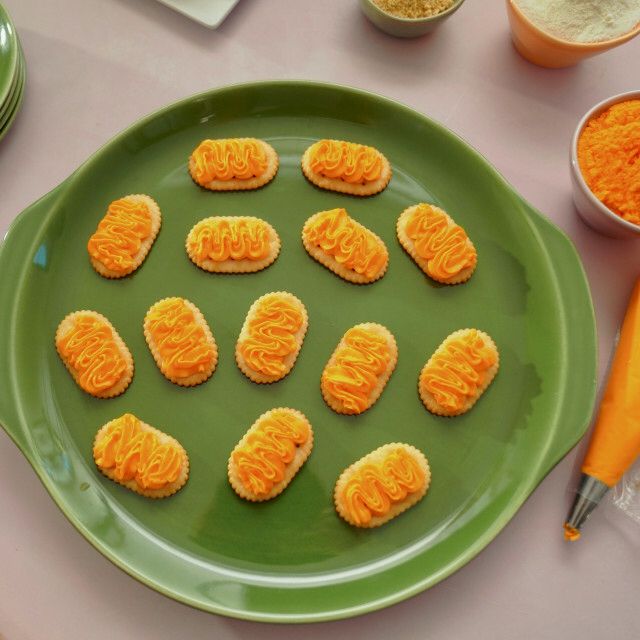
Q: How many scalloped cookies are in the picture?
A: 14